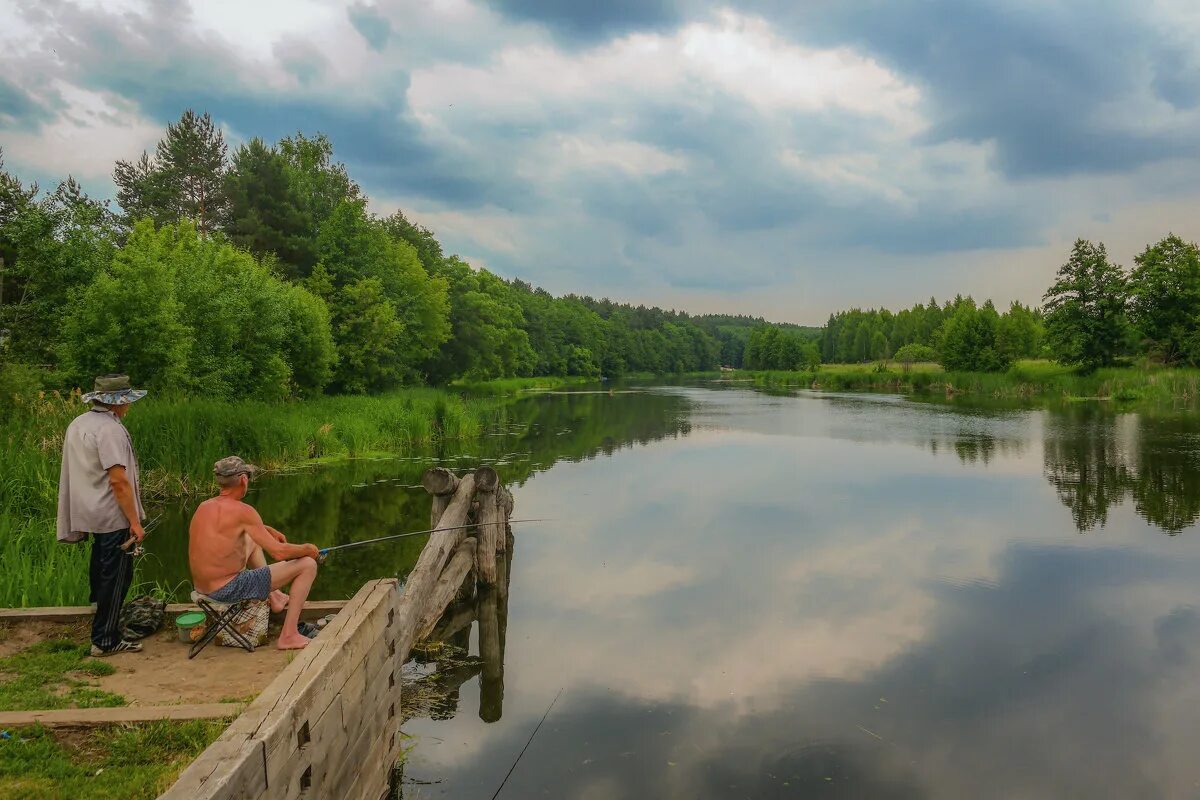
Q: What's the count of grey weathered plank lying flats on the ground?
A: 2